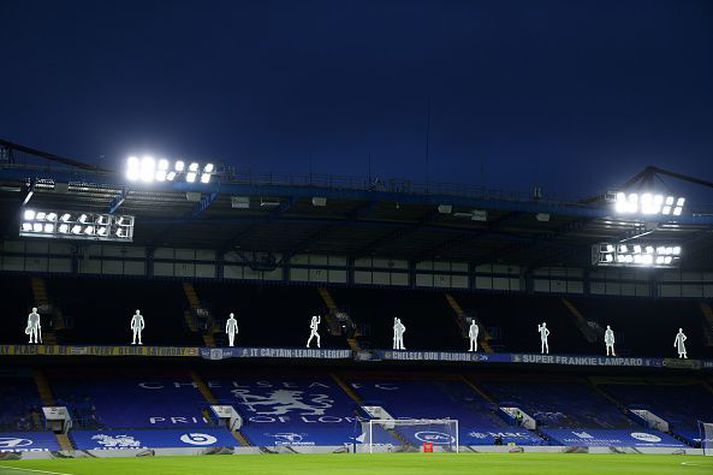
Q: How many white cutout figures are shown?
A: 9